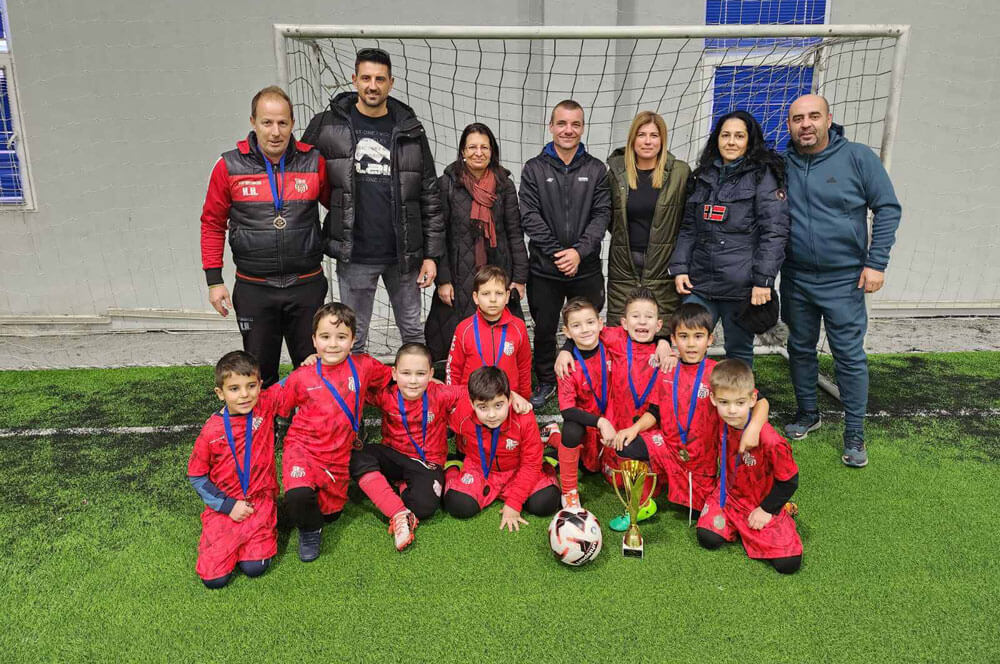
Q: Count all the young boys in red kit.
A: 9